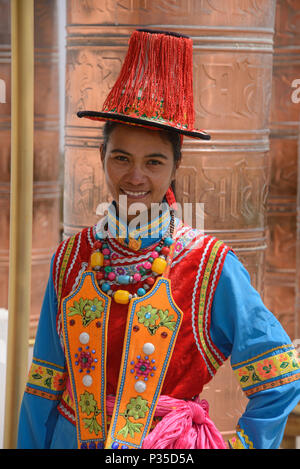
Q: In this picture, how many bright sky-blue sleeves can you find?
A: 2